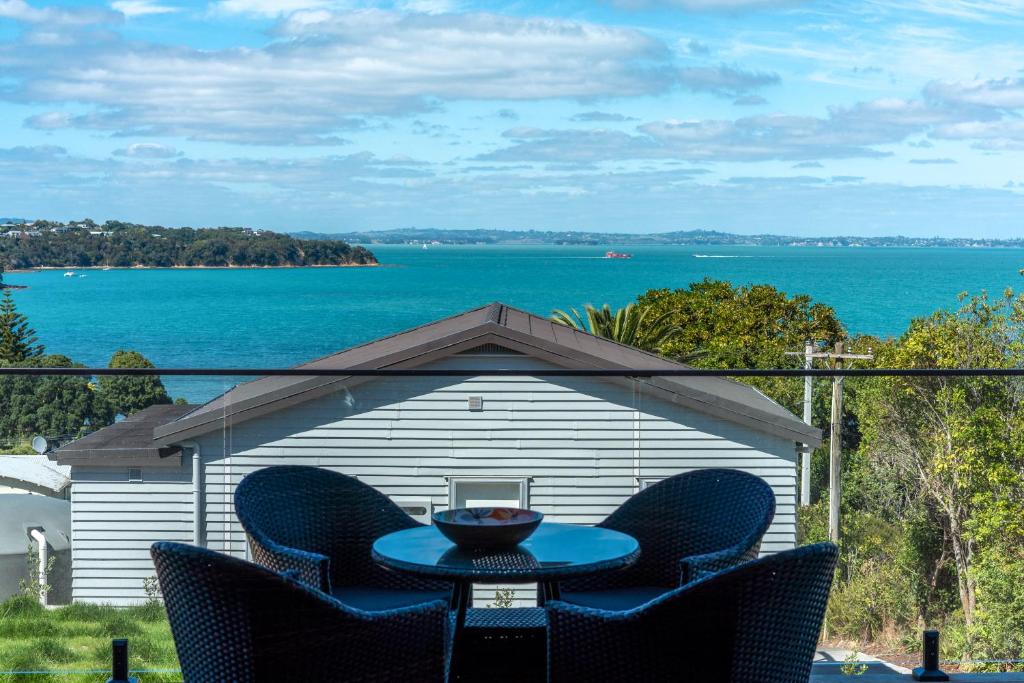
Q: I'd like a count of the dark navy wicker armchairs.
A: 4